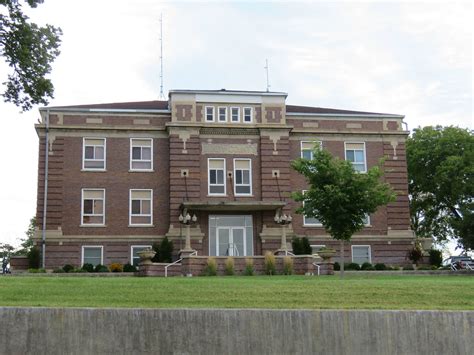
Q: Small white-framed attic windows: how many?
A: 4